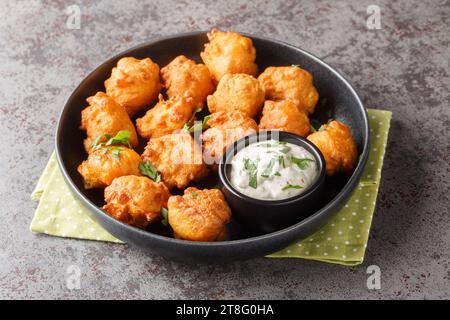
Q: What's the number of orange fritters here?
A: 14